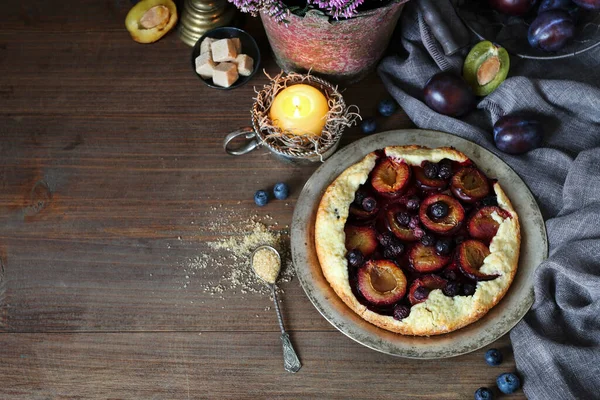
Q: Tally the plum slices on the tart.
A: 12